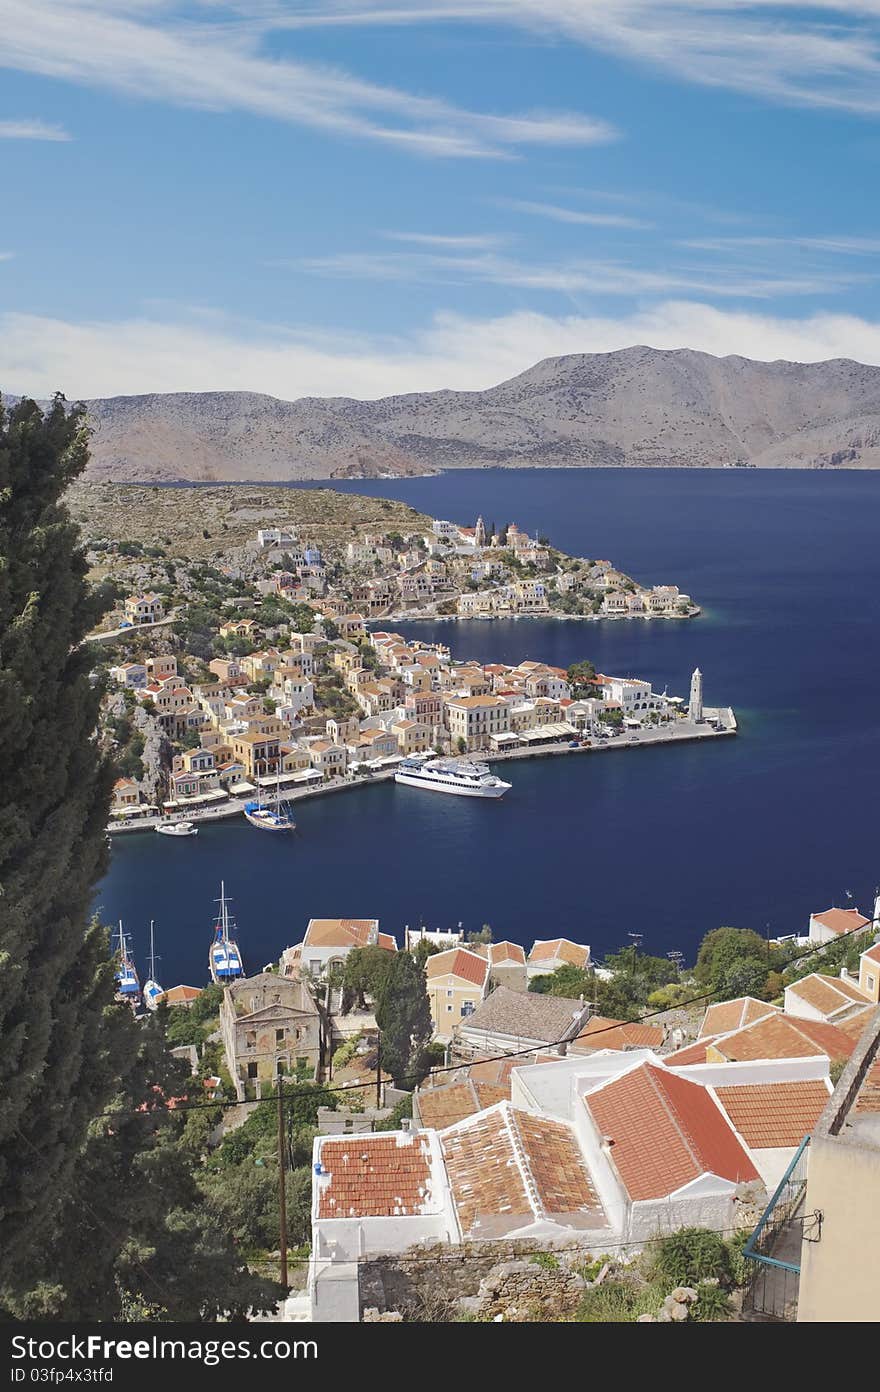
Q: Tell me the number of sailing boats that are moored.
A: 4